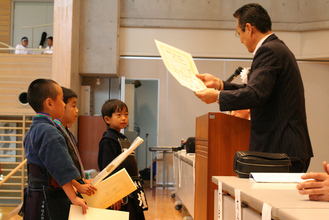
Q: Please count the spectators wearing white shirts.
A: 2